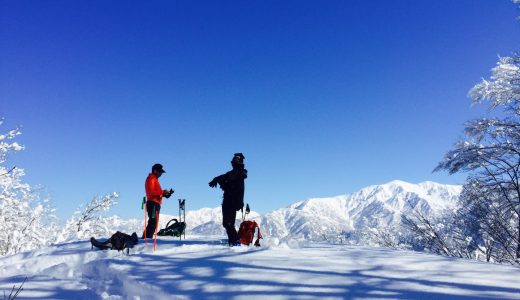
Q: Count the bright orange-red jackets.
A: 1